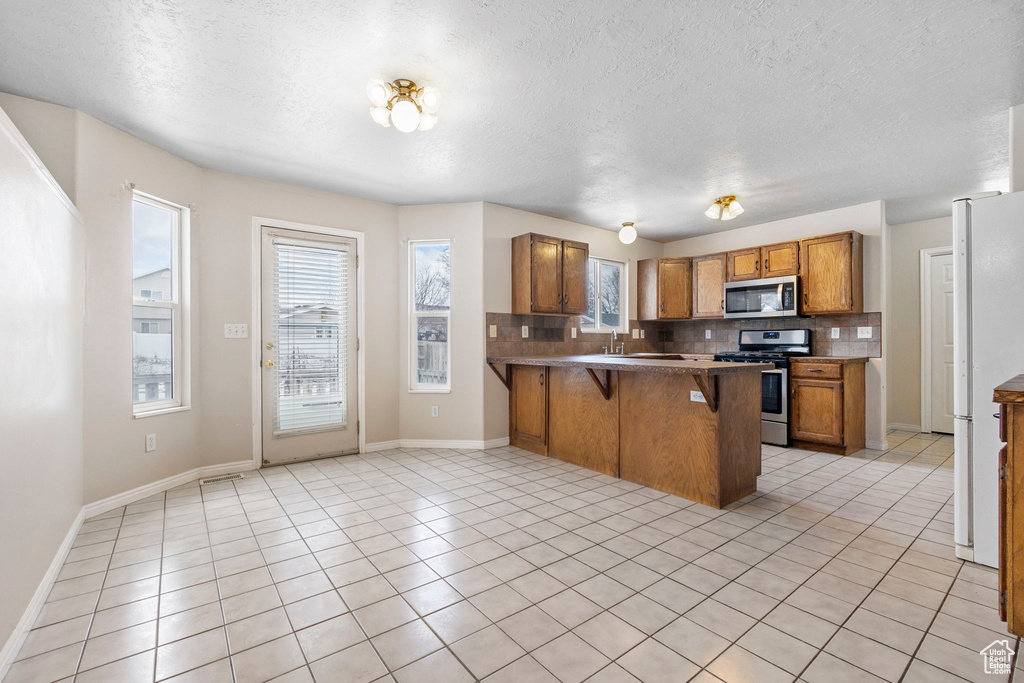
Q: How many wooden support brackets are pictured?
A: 3